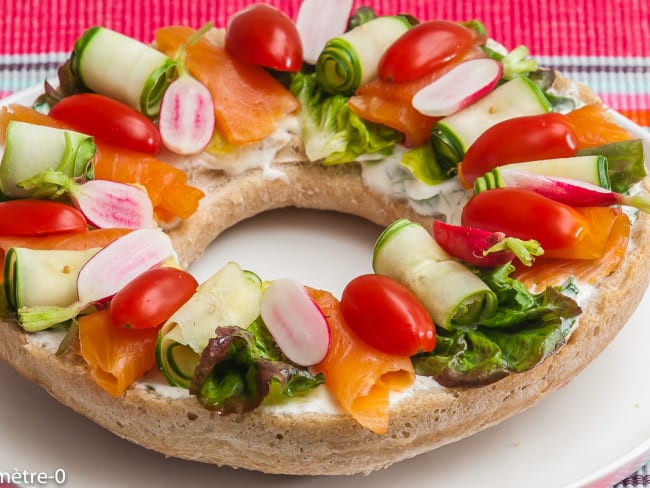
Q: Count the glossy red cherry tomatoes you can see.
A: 8